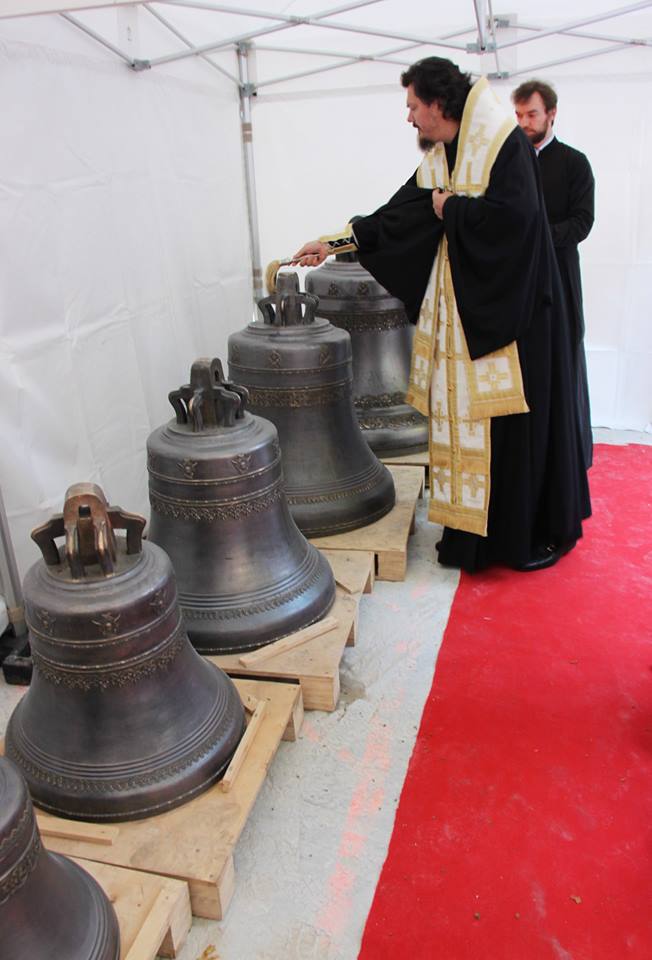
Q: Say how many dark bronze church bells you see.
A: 5